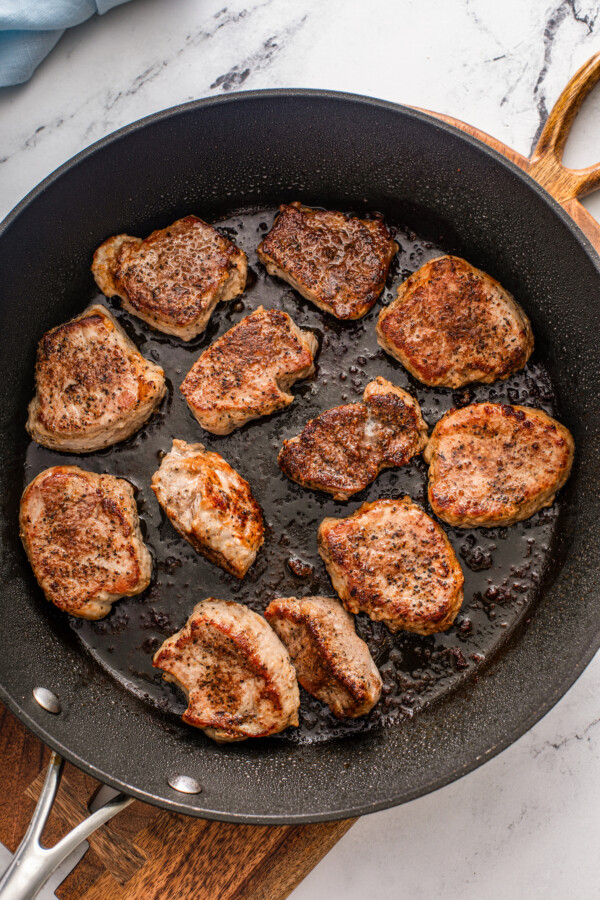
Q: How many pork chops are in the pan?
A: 12